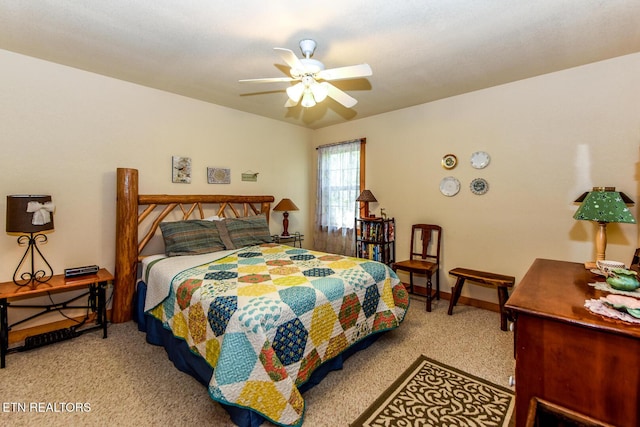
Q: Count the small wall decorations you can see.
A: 7